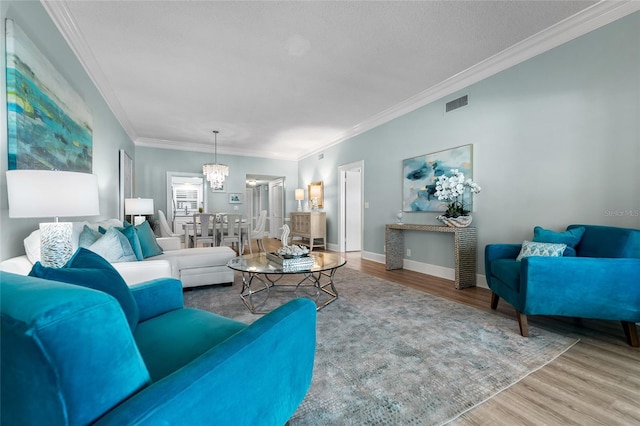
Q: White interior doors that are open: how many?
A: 1